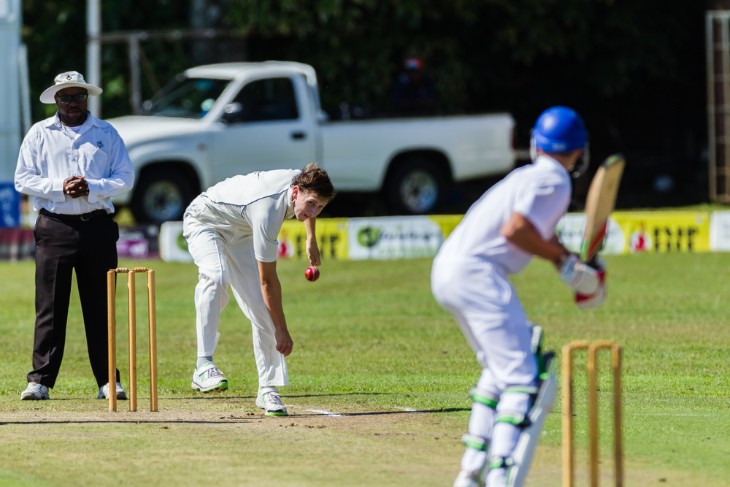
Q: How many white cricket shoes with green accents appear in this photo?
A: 2